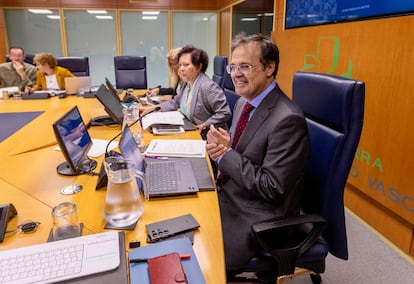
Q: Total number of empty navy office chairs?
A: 1